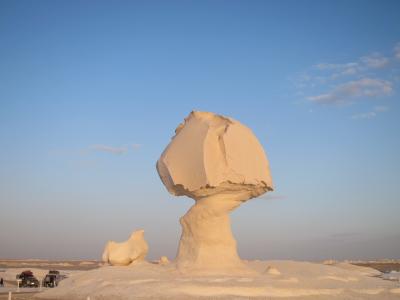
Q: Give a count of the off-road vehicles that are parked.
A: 2